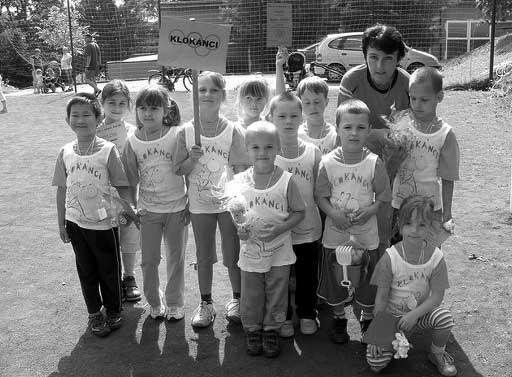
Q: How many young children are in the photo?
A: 11